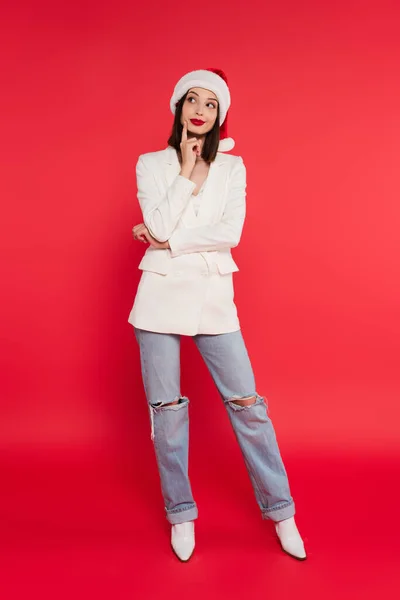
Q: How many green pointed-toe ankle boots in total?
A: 0